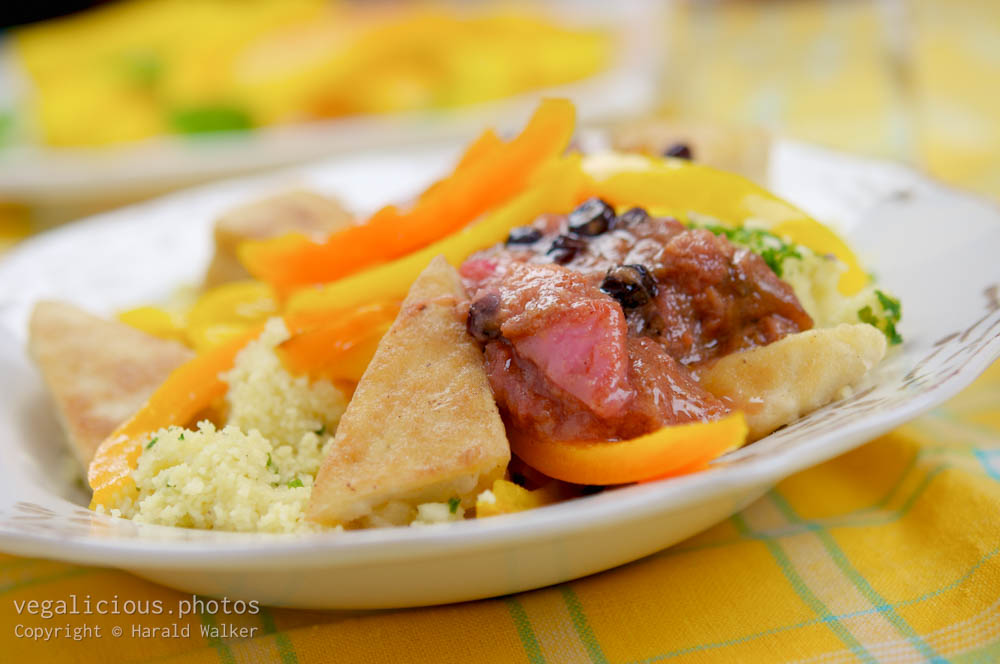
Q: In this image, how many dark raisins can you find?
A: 7